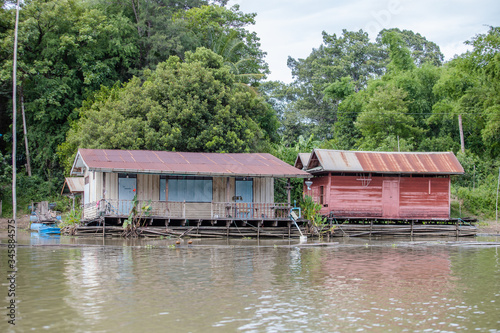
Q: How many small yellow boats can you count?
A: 0